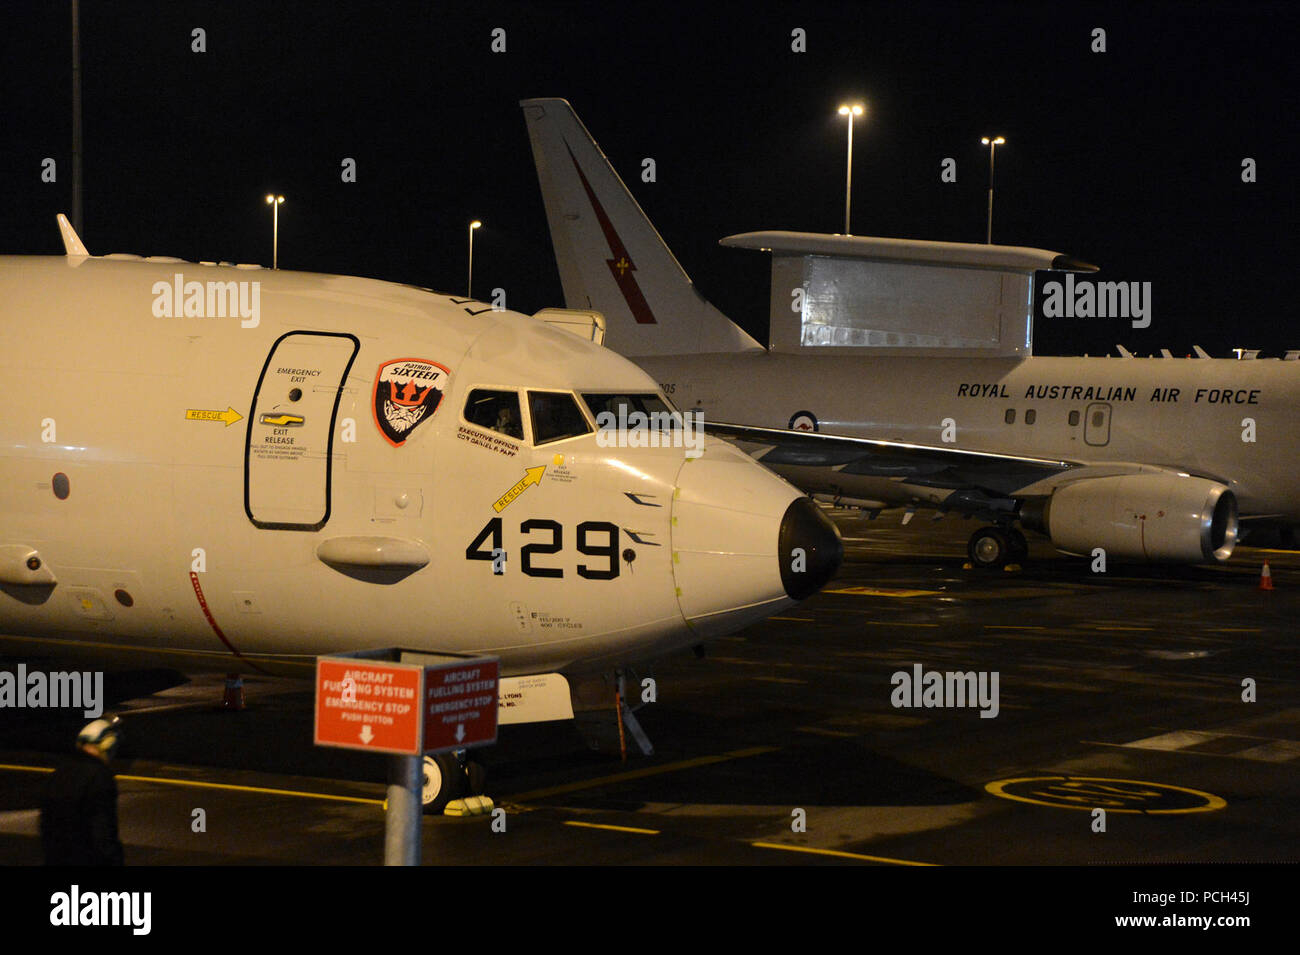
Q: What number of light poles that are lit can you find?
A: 4